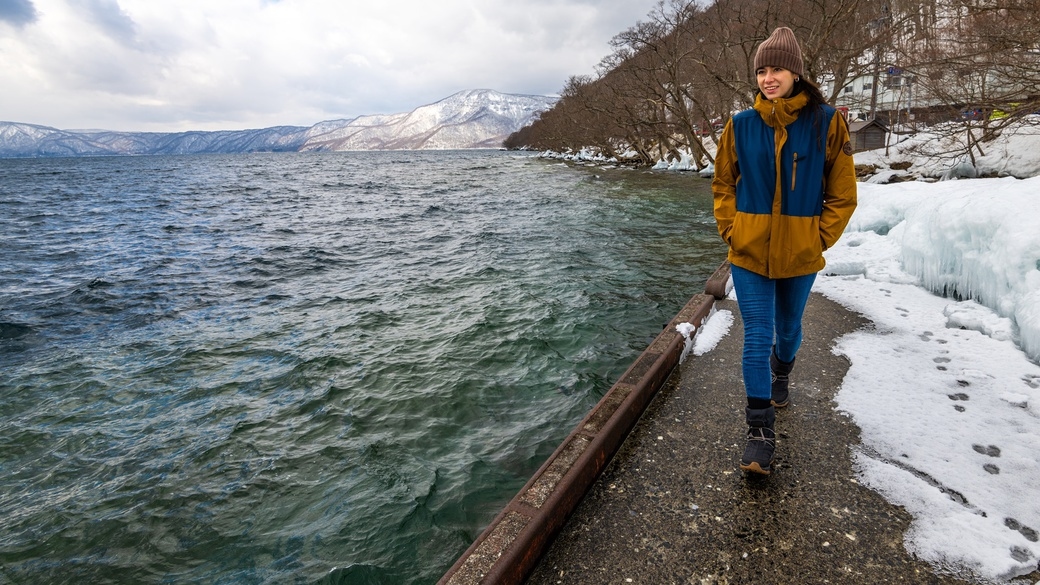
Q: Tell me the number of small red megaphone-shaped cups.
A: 0